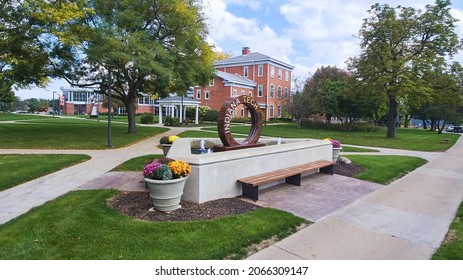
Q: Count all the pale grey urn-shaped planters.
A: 3